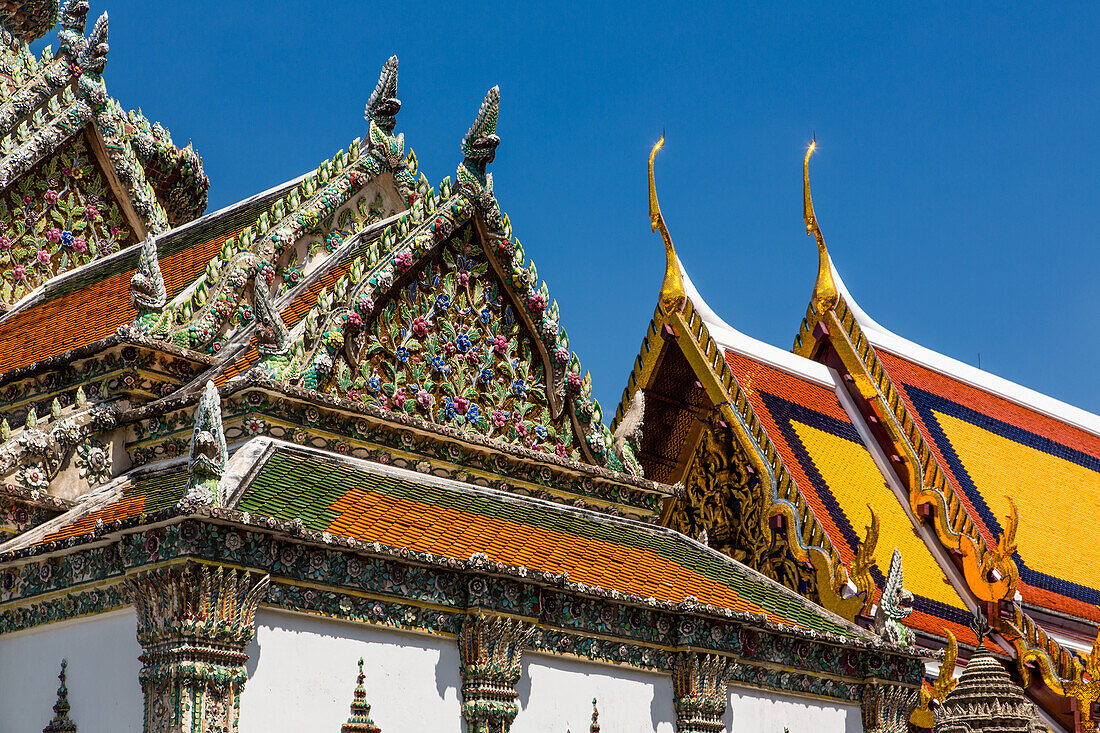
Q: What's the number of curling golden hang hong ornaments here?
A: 4